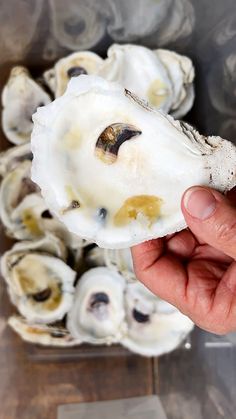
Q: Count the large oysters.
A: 1